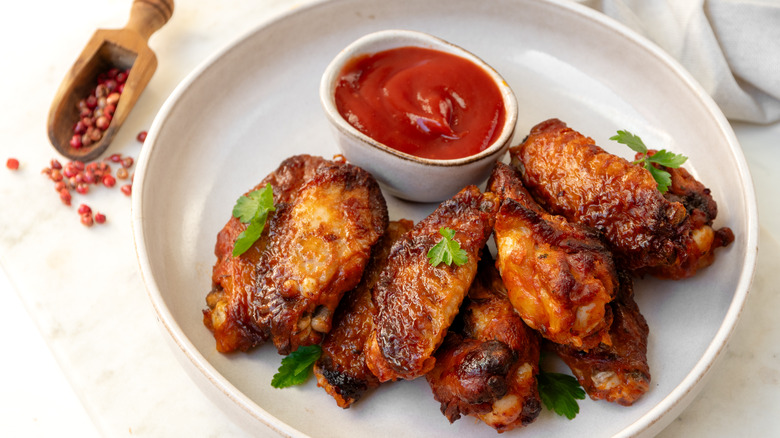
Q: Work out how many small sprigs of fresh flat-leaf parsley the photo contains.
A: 5